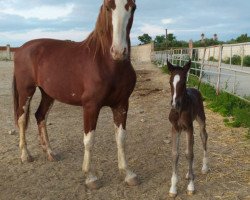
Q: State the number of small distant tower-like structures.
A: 2